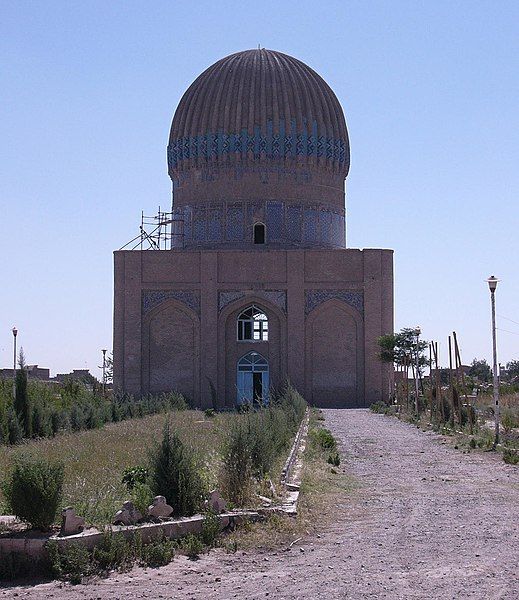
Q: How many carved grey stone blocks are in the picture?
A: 4